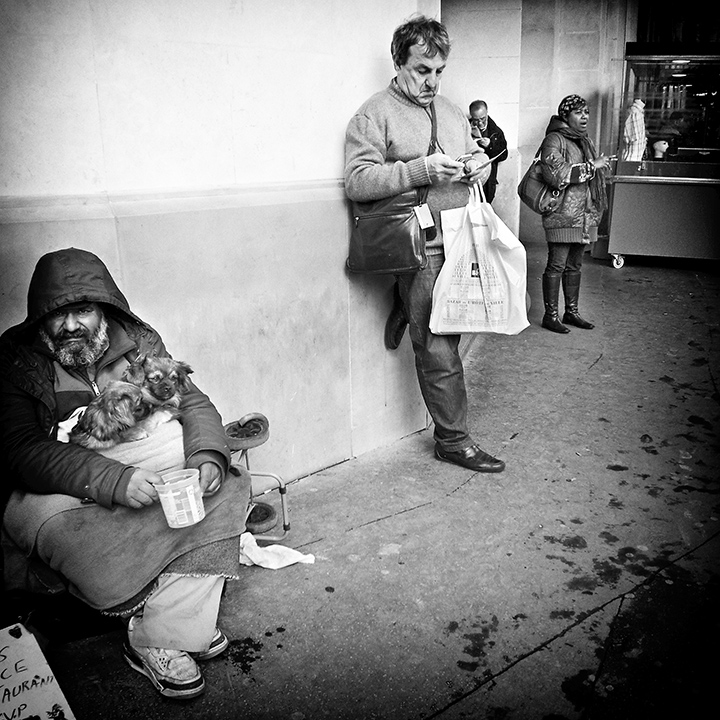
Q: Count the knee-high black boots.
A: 2